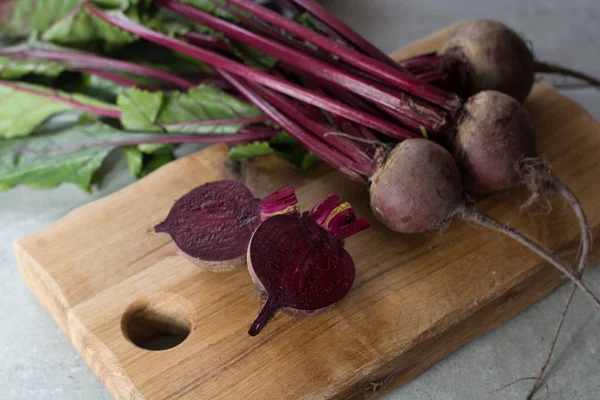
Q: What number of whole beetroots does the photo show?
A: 3